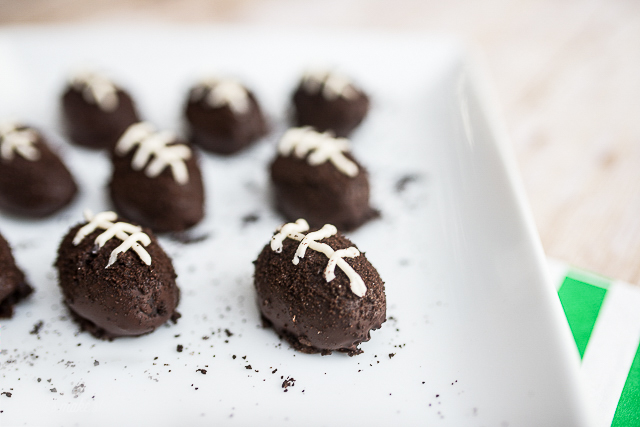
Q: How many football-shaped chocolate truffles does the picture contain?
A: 9